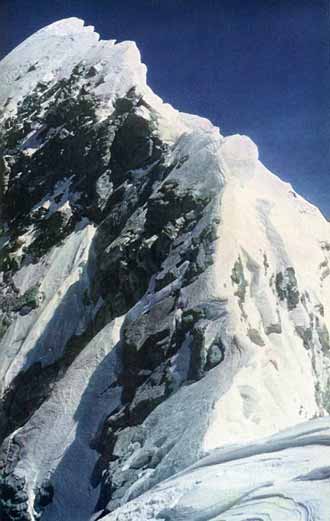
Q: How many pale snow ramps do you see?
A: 2